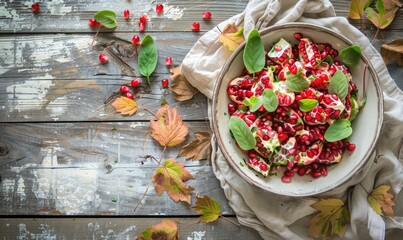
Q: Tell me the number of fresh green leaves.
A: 11